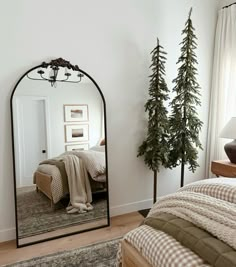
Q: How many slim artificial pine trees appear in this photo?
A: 2